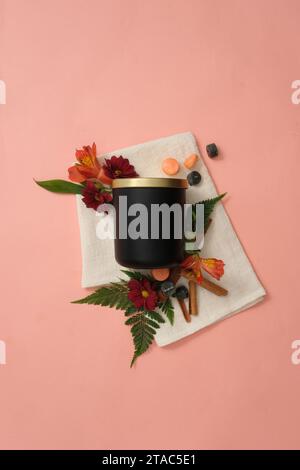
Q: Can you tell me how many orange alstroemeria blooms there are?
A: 2